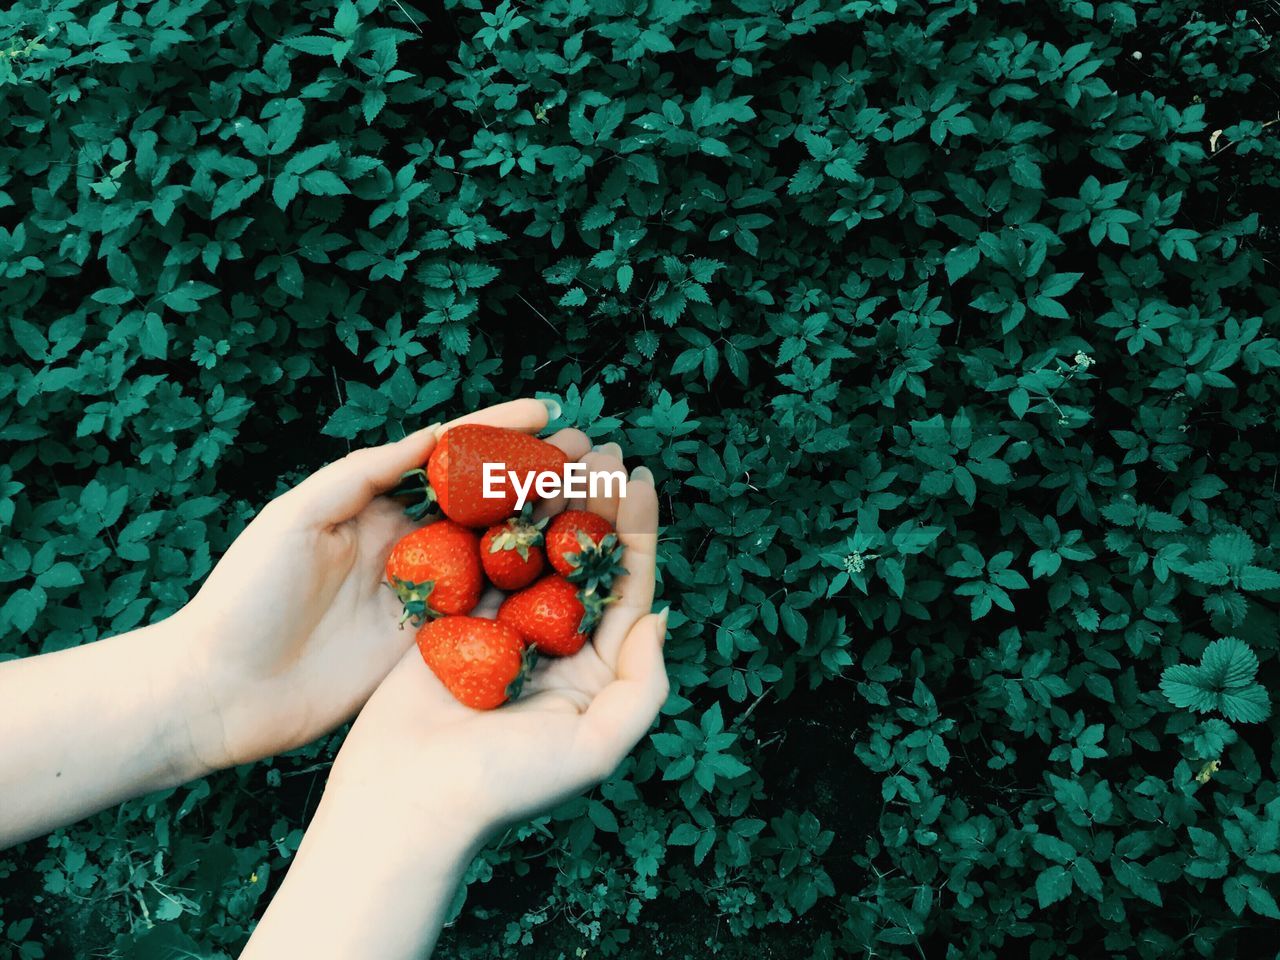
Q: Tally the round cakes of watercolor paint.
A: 0